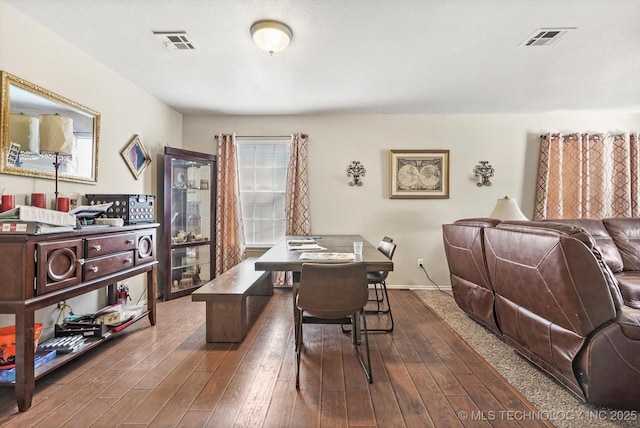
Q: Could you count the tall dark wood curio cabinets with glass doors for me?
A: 1